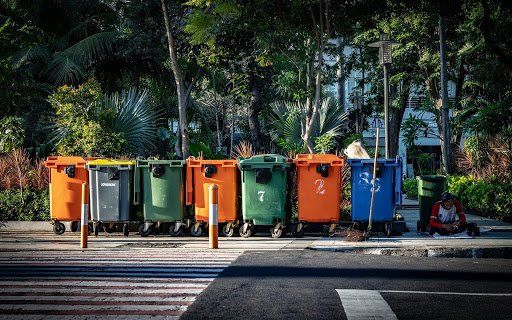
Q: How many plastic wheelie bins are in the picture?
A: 8